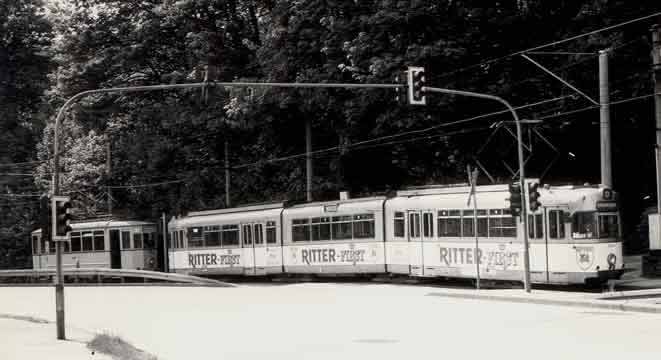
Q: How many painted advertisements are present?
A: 3